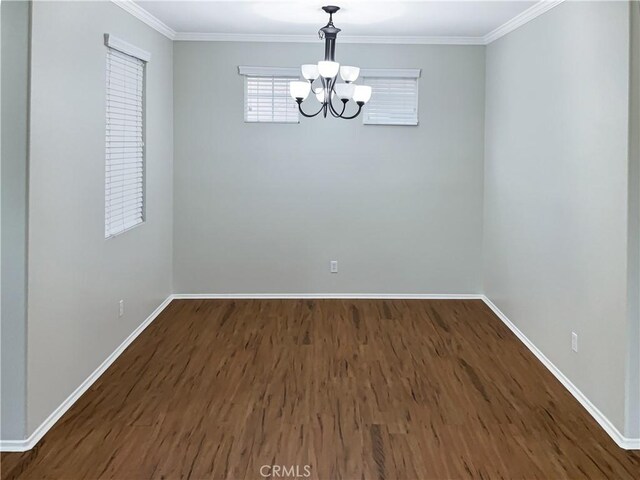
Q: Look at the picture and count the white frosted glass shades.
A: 7